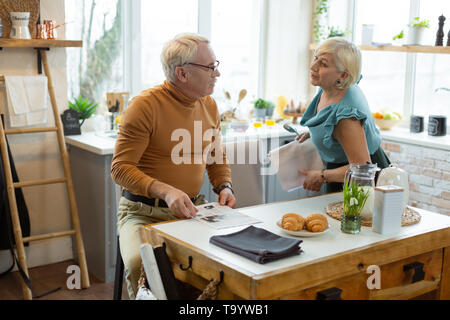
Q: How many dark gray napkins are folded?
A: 1